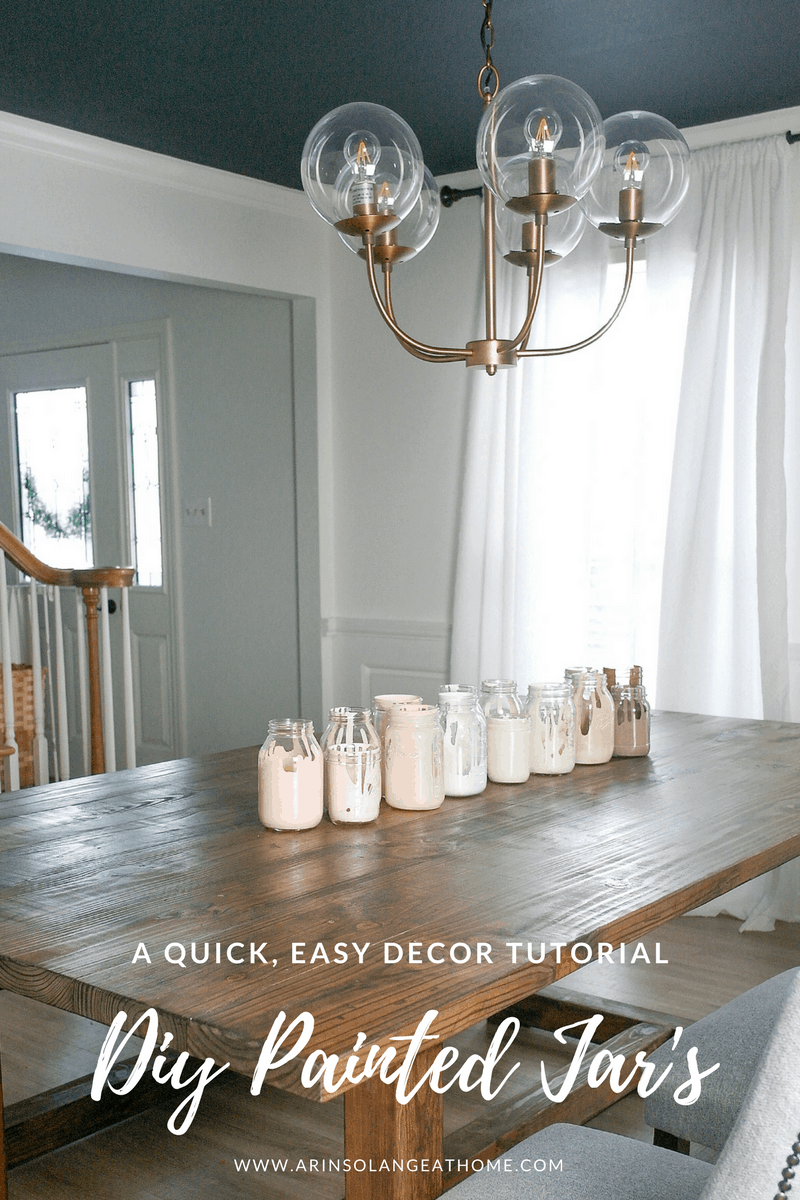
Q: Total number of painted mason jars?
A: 14